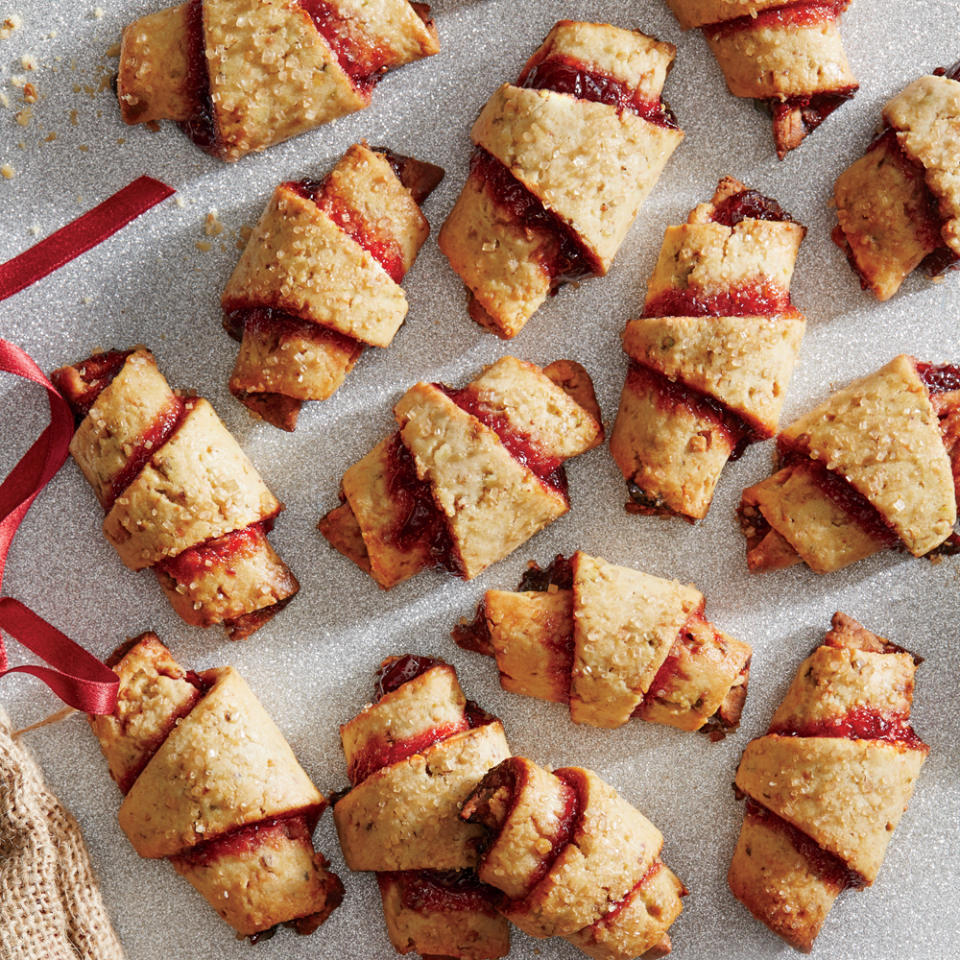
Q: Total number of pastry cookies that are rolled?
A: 14